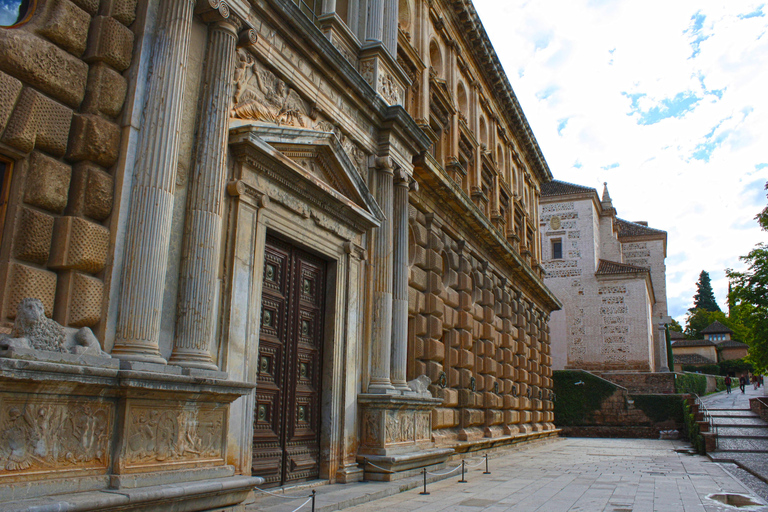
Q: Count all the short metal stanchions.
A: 5